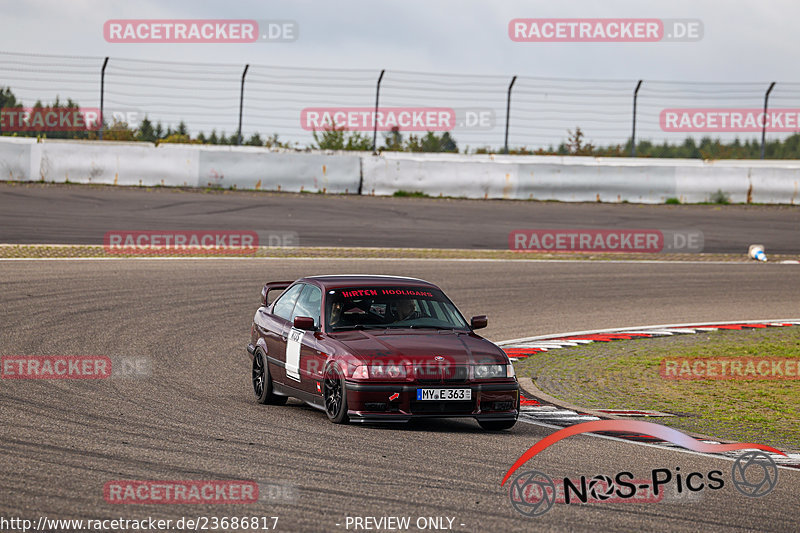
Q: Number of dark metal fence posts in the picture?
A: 6